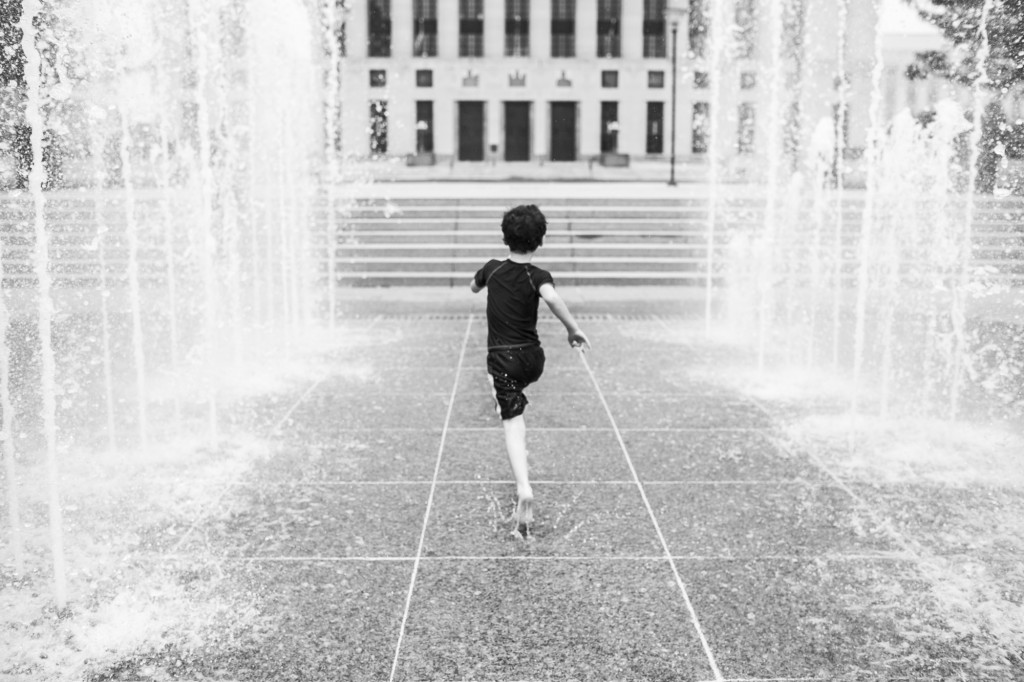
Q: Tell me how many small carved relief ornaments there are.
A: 3